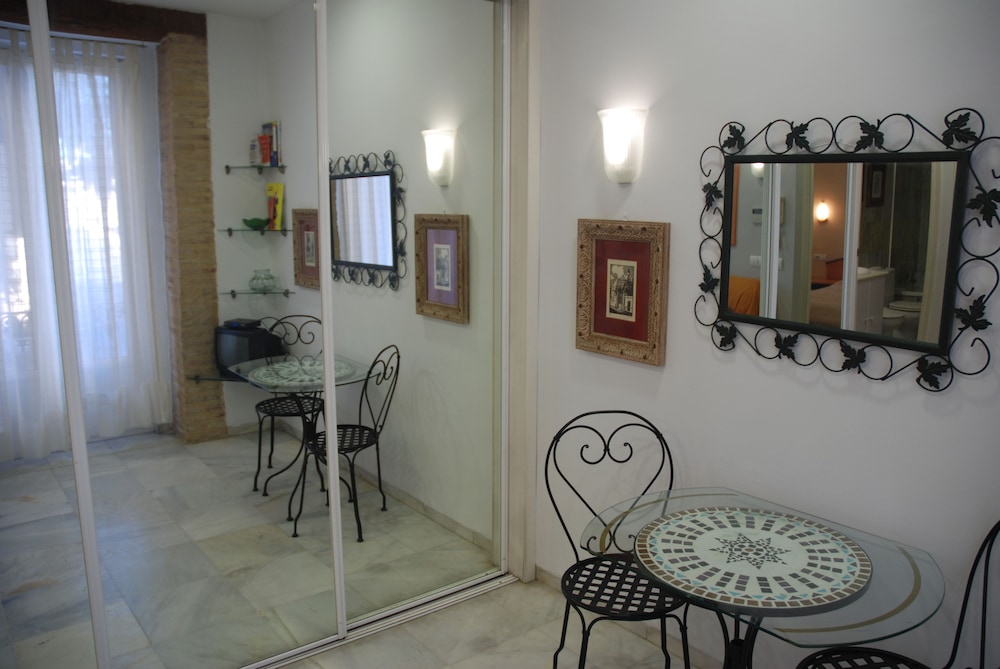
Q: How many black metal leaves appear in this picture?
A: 12